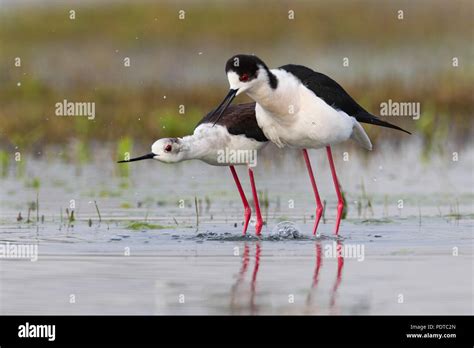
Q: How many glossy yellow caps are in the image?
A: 0